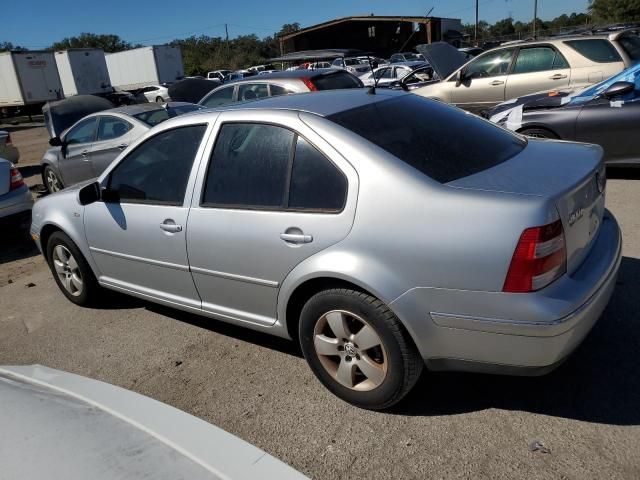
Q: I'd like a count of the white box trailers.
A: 3